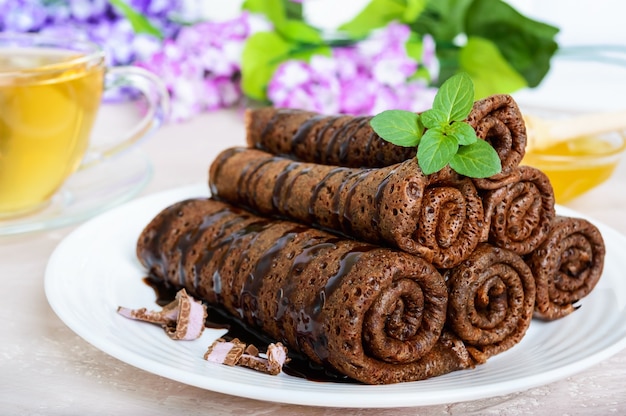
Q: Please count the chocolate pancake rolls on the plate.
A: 6